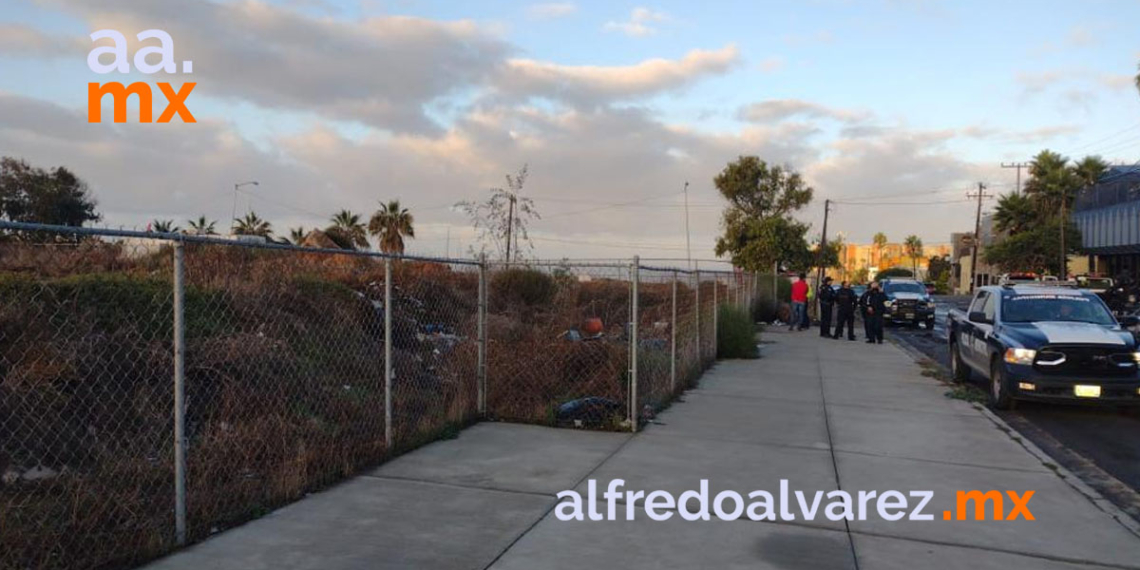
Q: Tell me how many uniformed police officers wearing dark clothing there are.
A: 4